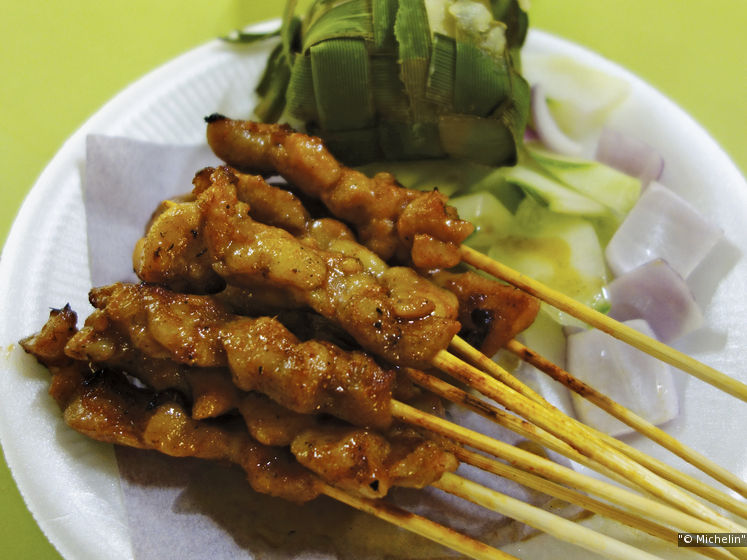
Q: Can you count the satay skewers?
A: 9